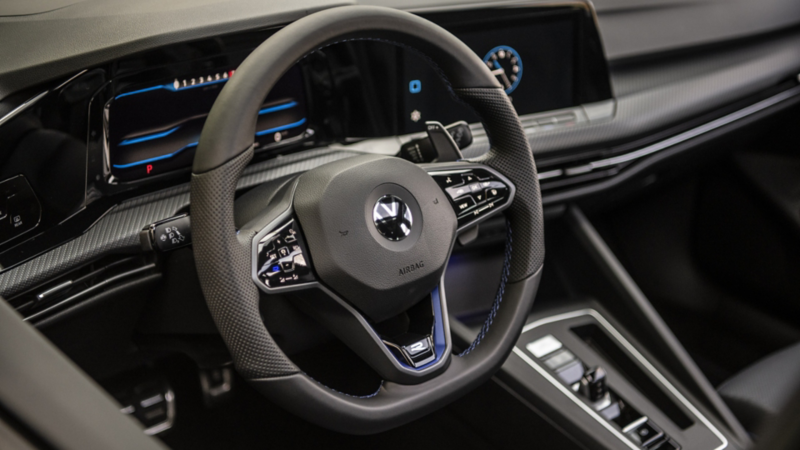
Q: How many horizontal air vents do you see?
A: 2